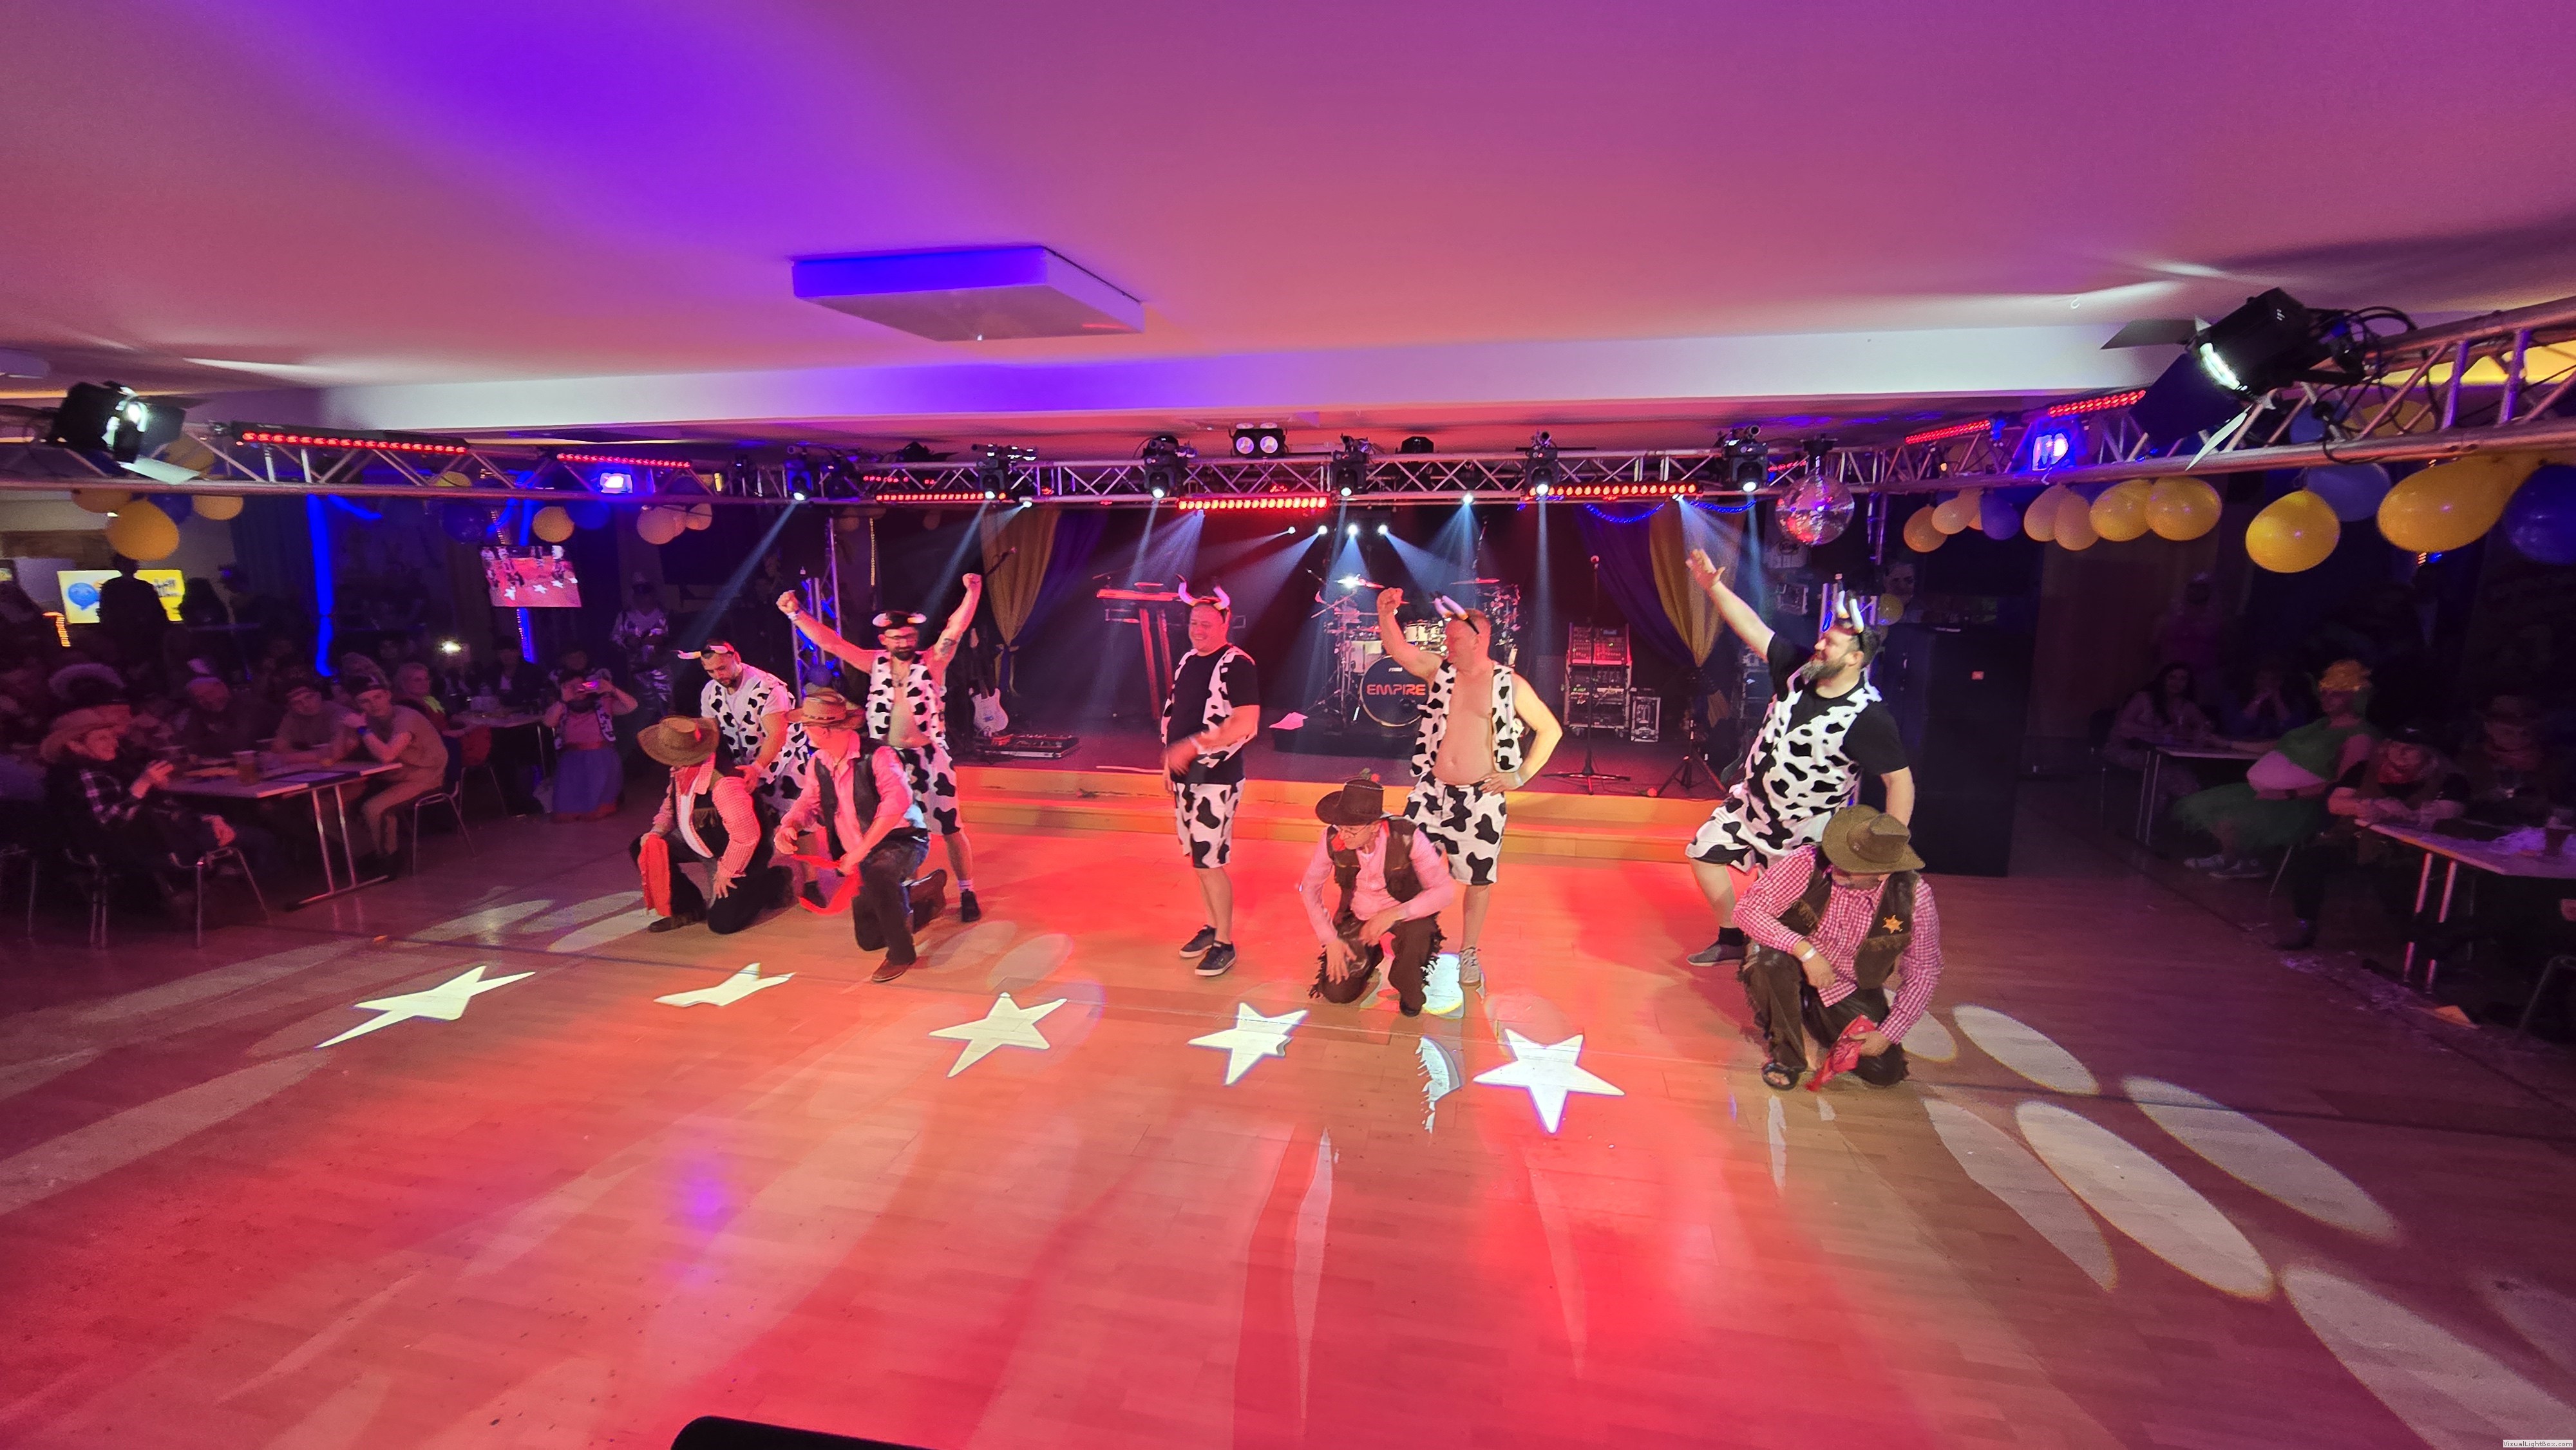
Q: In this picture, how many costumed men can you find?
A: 9